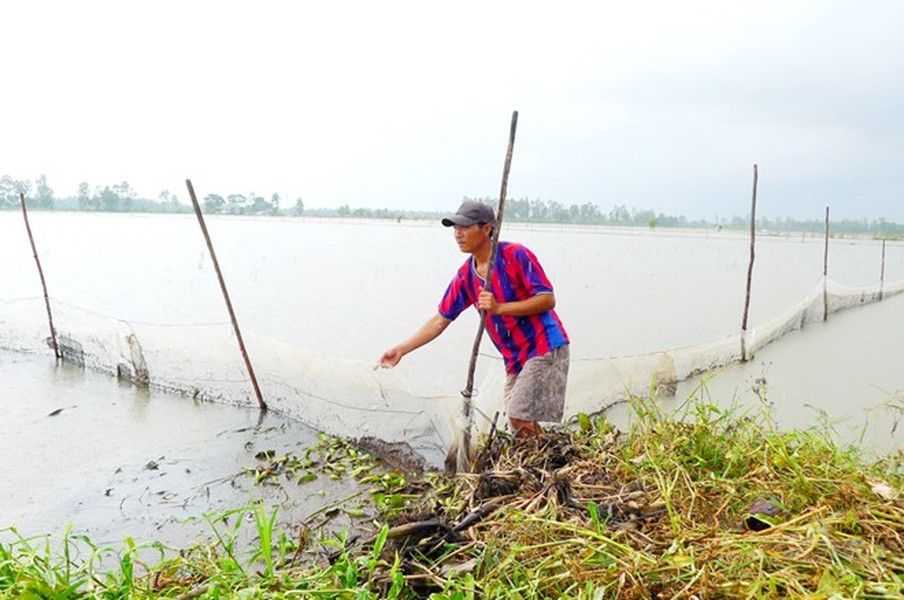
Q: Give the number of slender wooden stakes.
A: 6